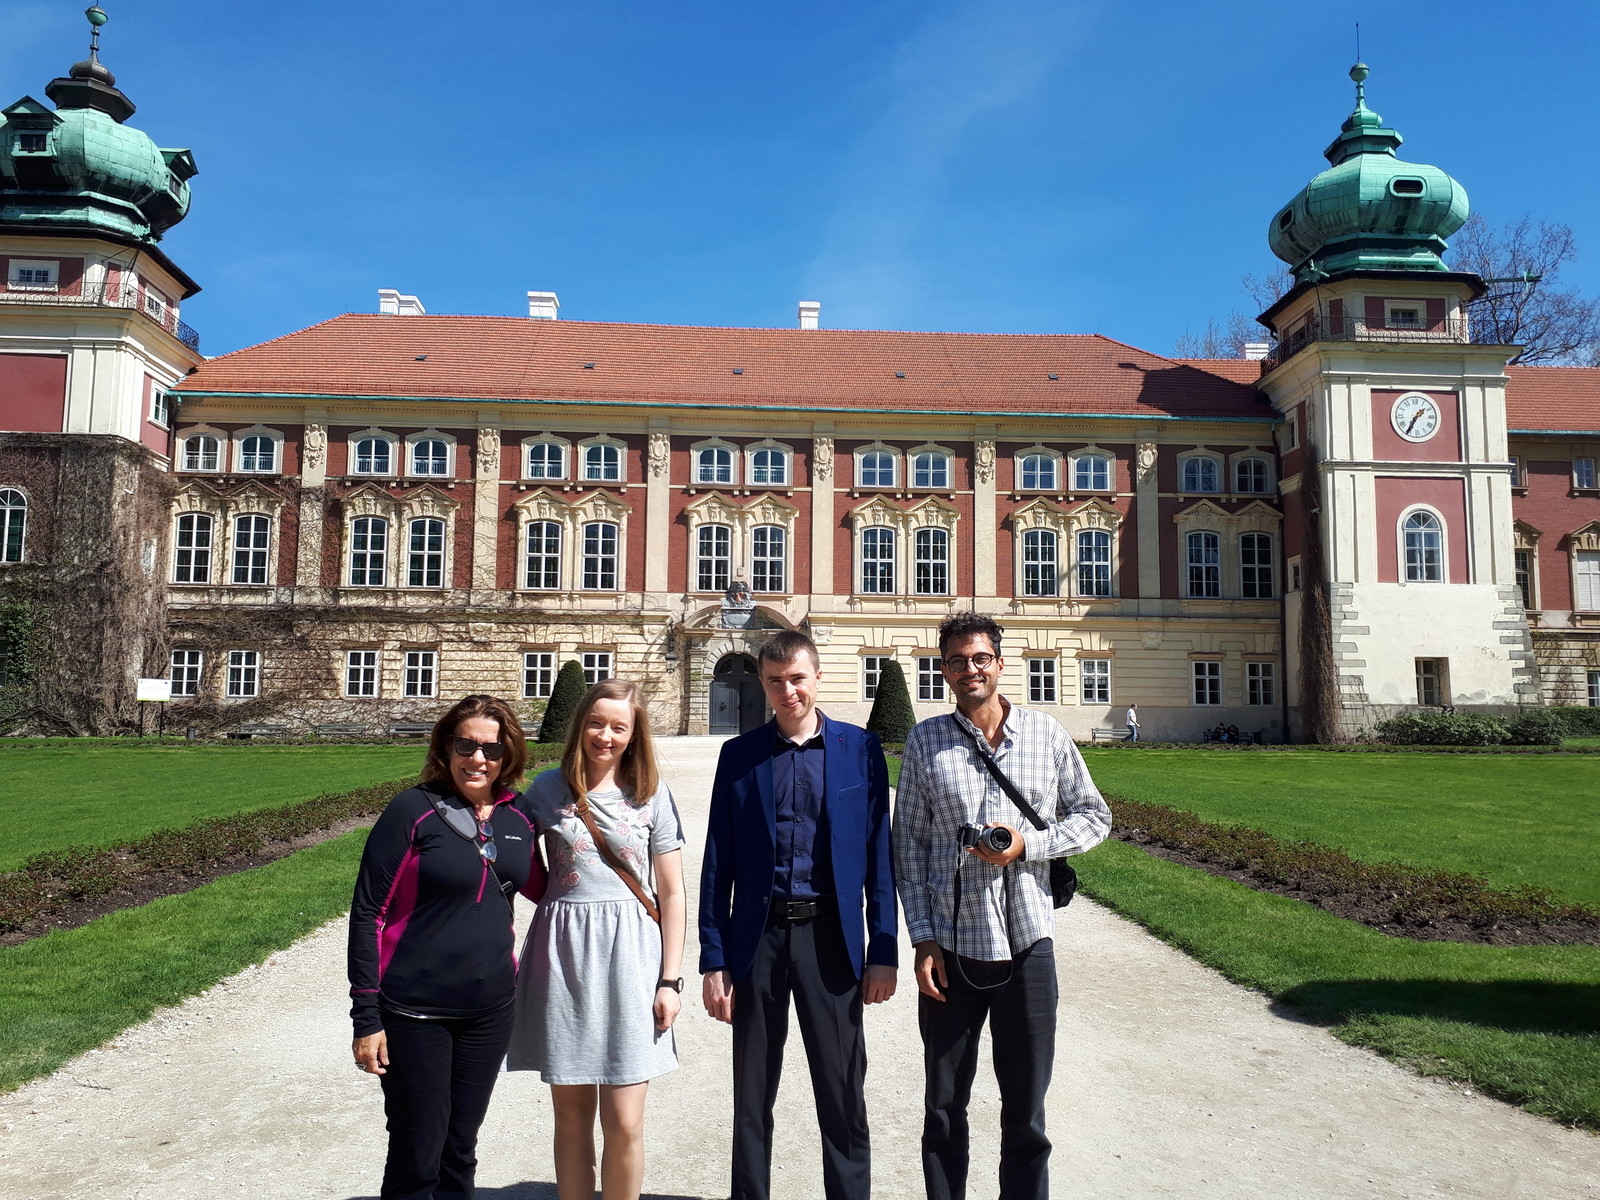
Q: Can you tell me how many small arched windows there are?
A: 14